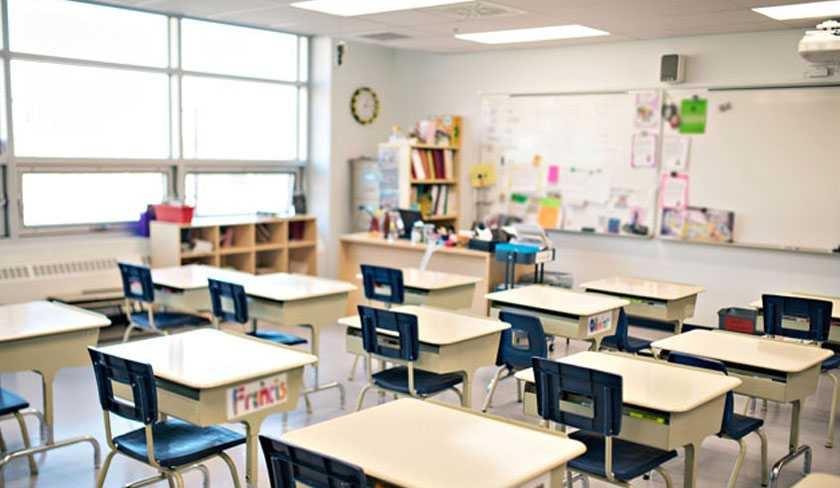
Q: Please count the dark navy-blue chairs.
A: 12